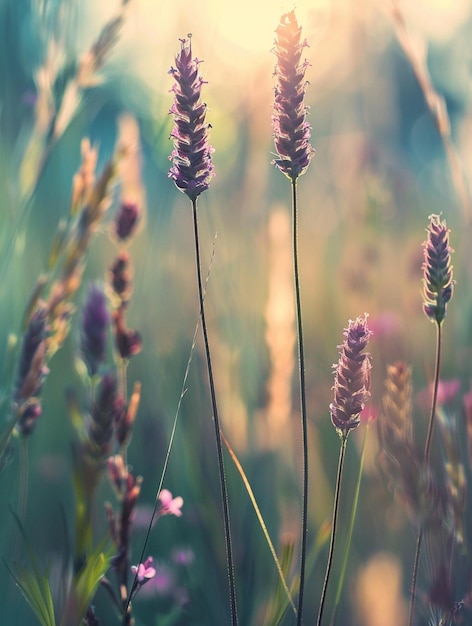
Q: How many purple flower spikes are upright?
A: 4